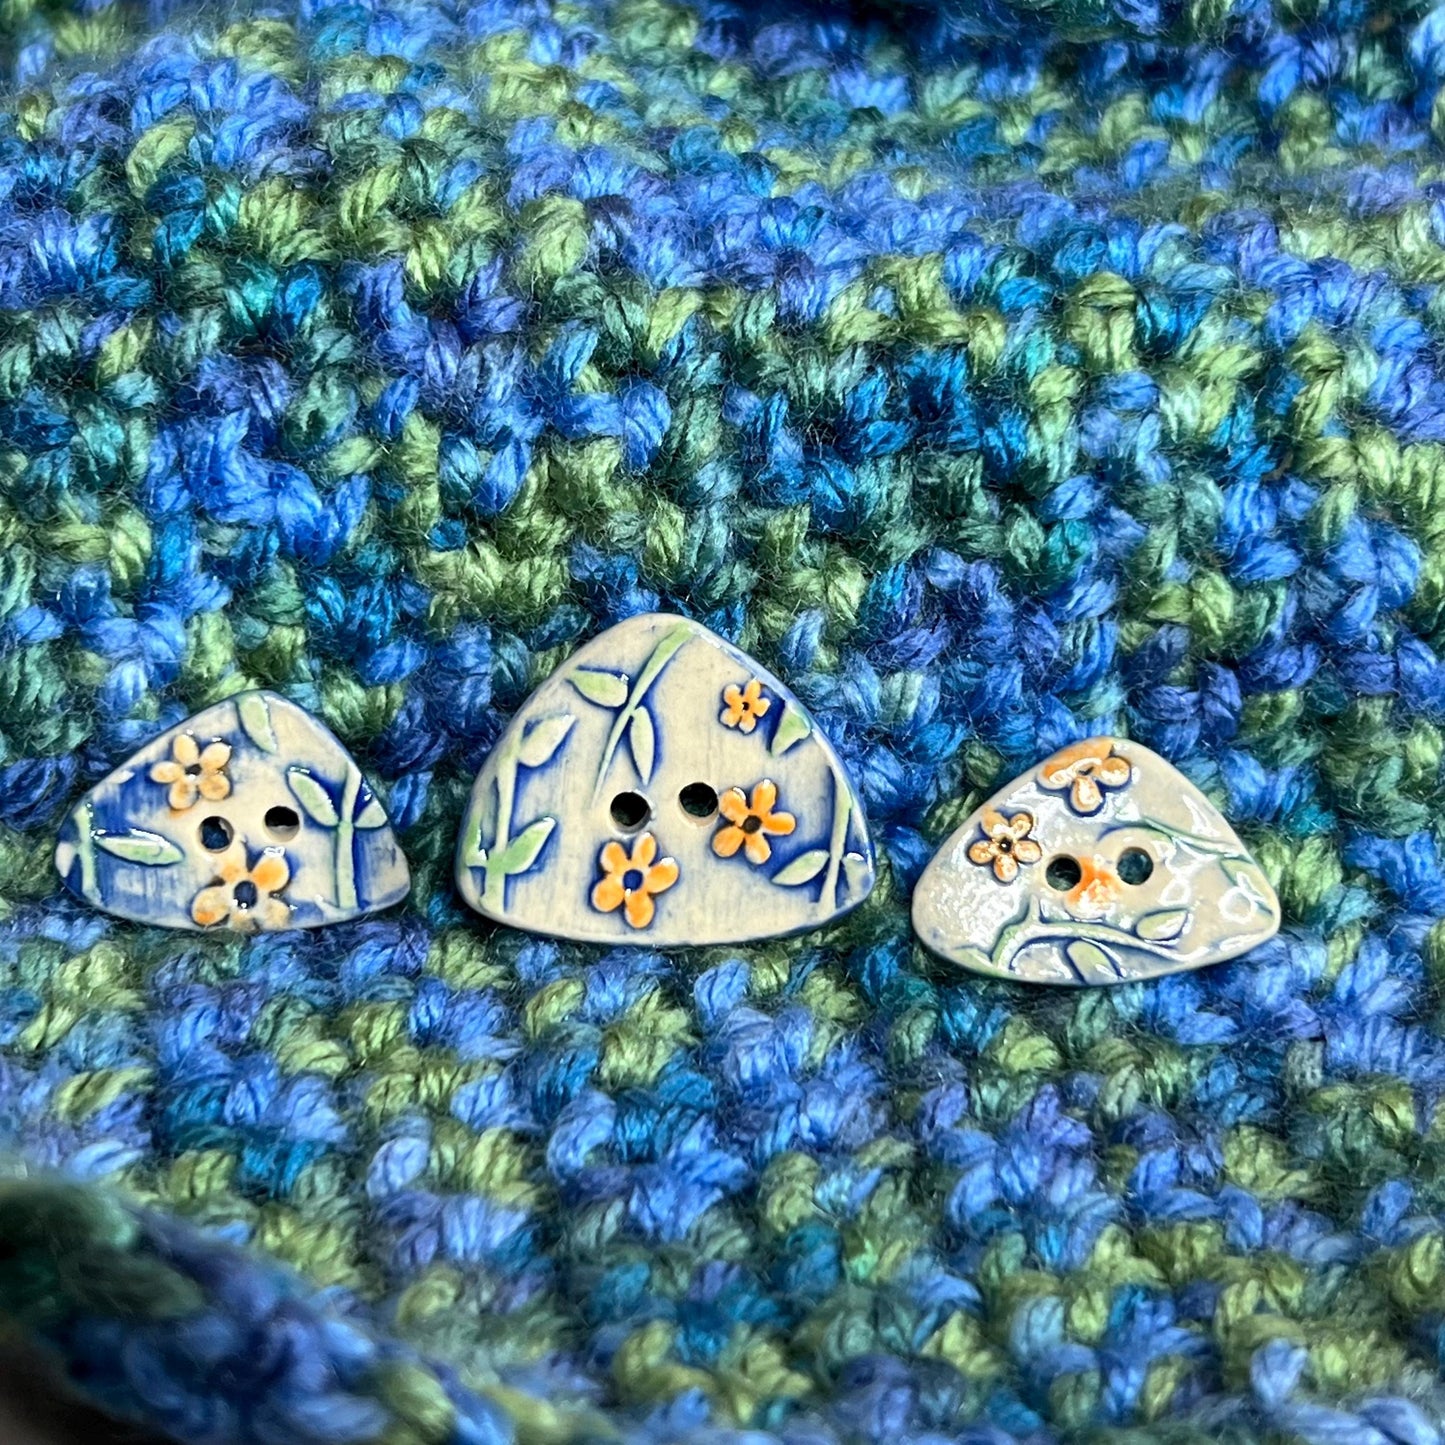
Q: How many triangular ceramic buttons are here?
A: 3